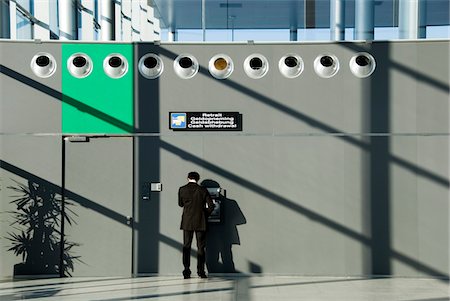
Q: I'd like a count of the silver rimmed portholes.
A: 10